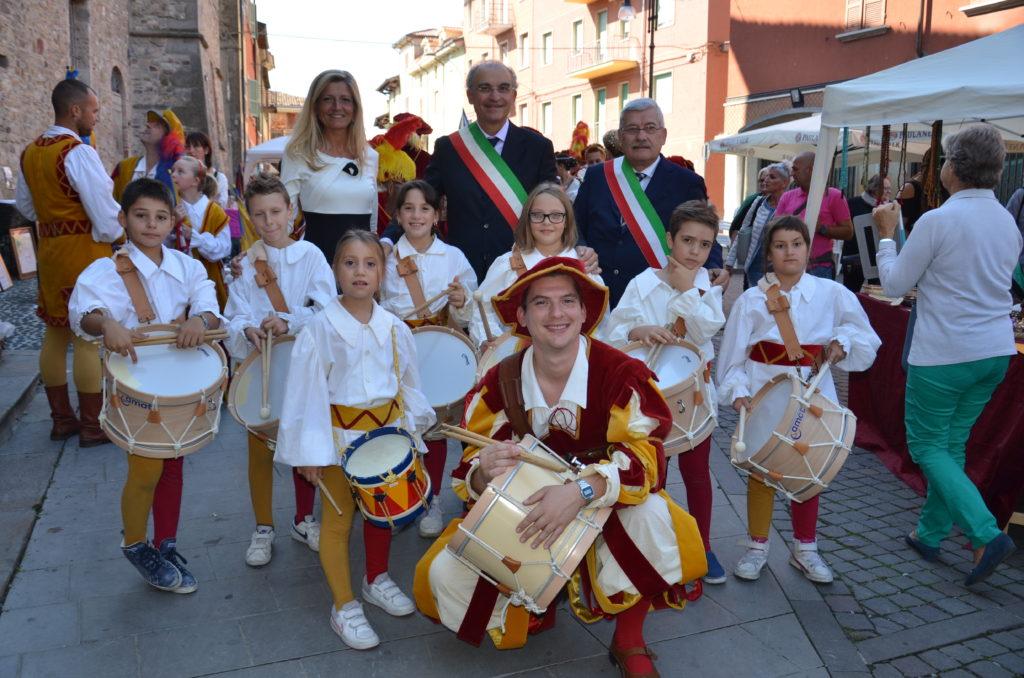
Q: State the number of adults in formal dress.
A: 3